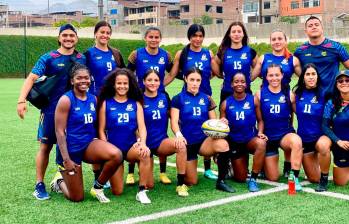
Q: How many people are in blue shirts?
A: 15